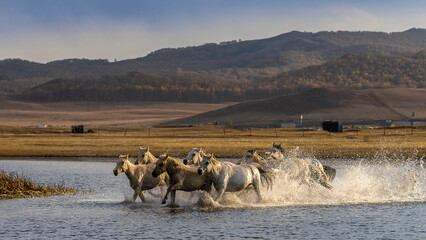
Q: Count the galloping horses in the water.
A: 7